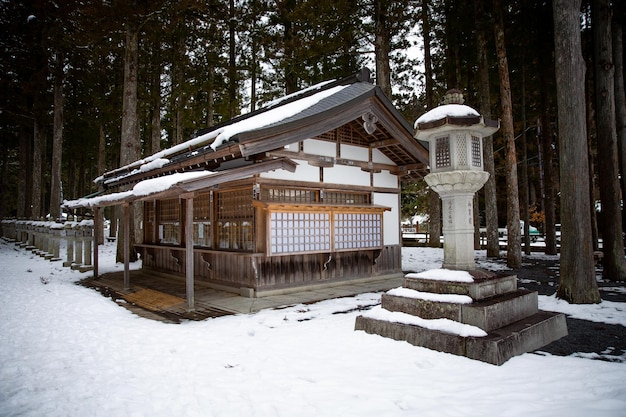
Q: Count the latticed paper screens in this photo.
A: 2